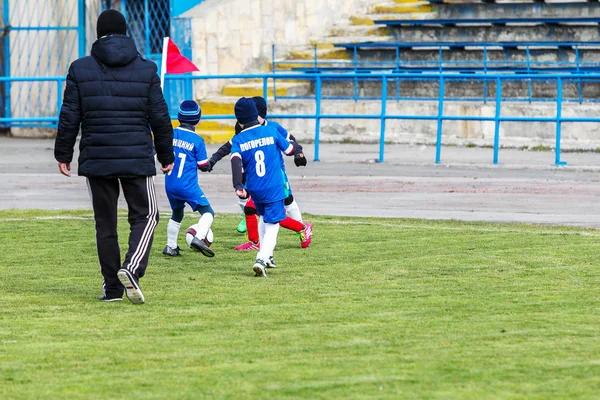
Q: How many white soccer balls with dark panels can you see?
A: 1